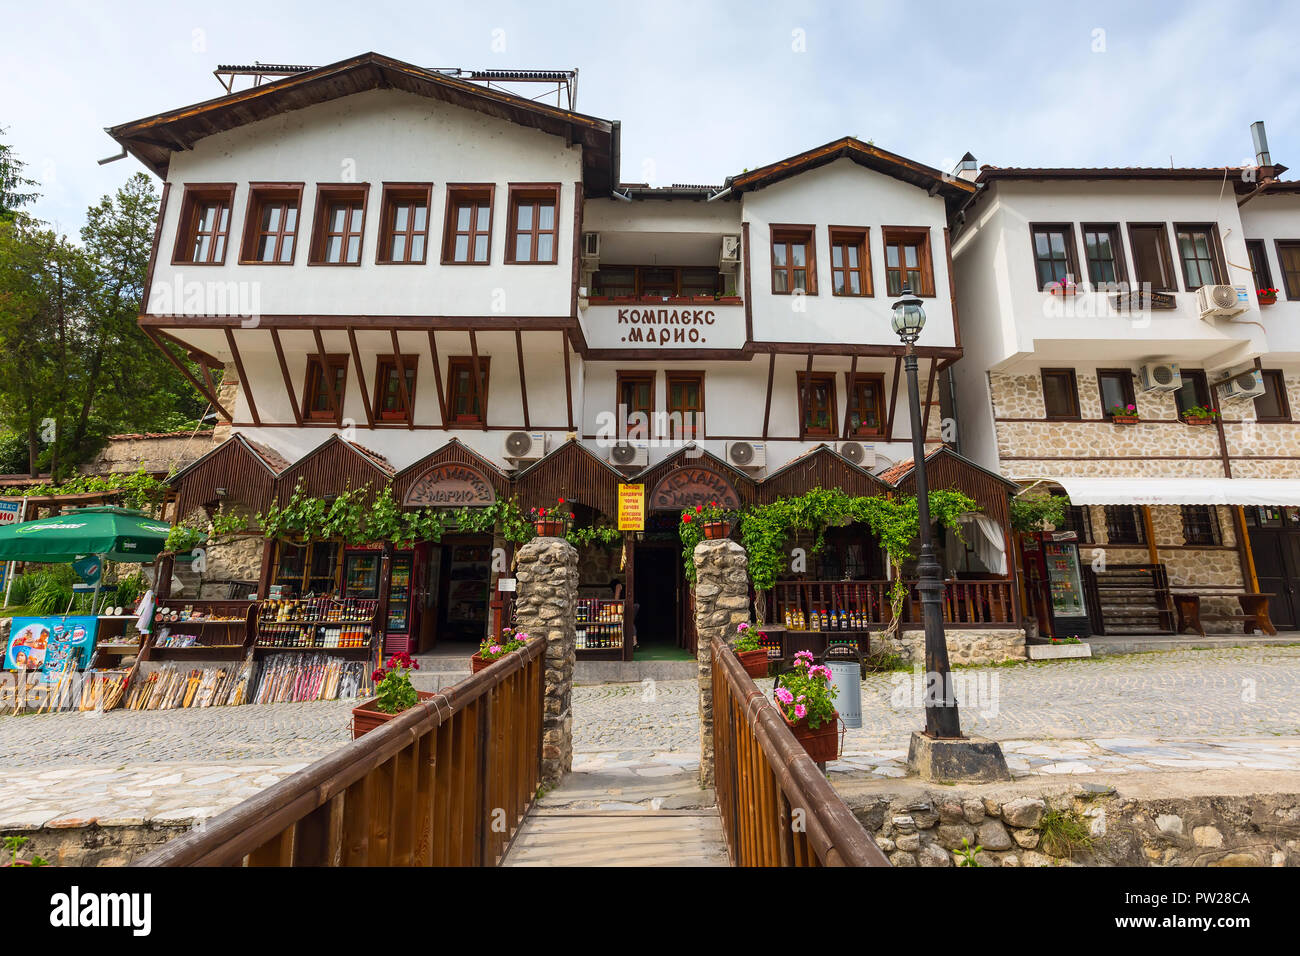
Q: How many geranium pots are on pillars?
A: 2